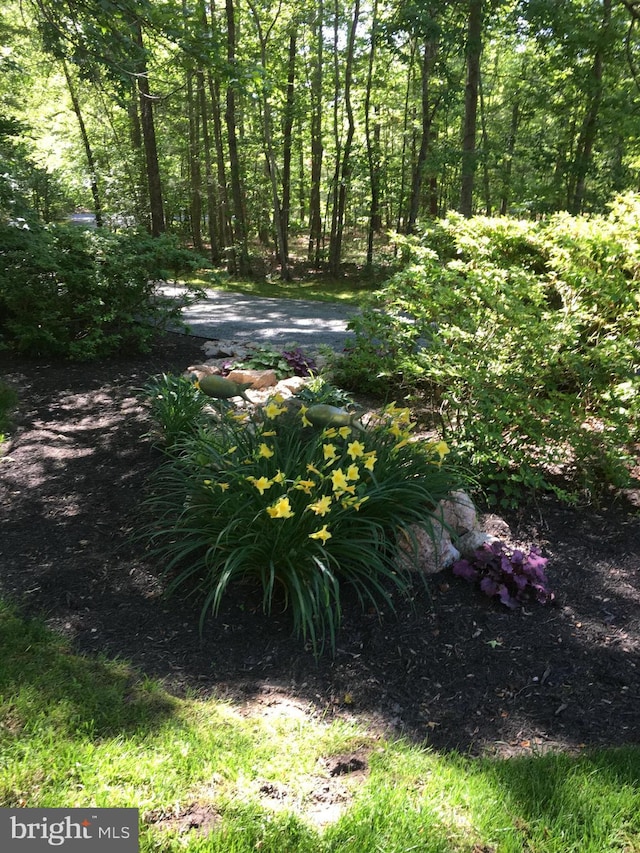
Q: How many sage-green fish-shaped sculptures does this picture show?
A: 2